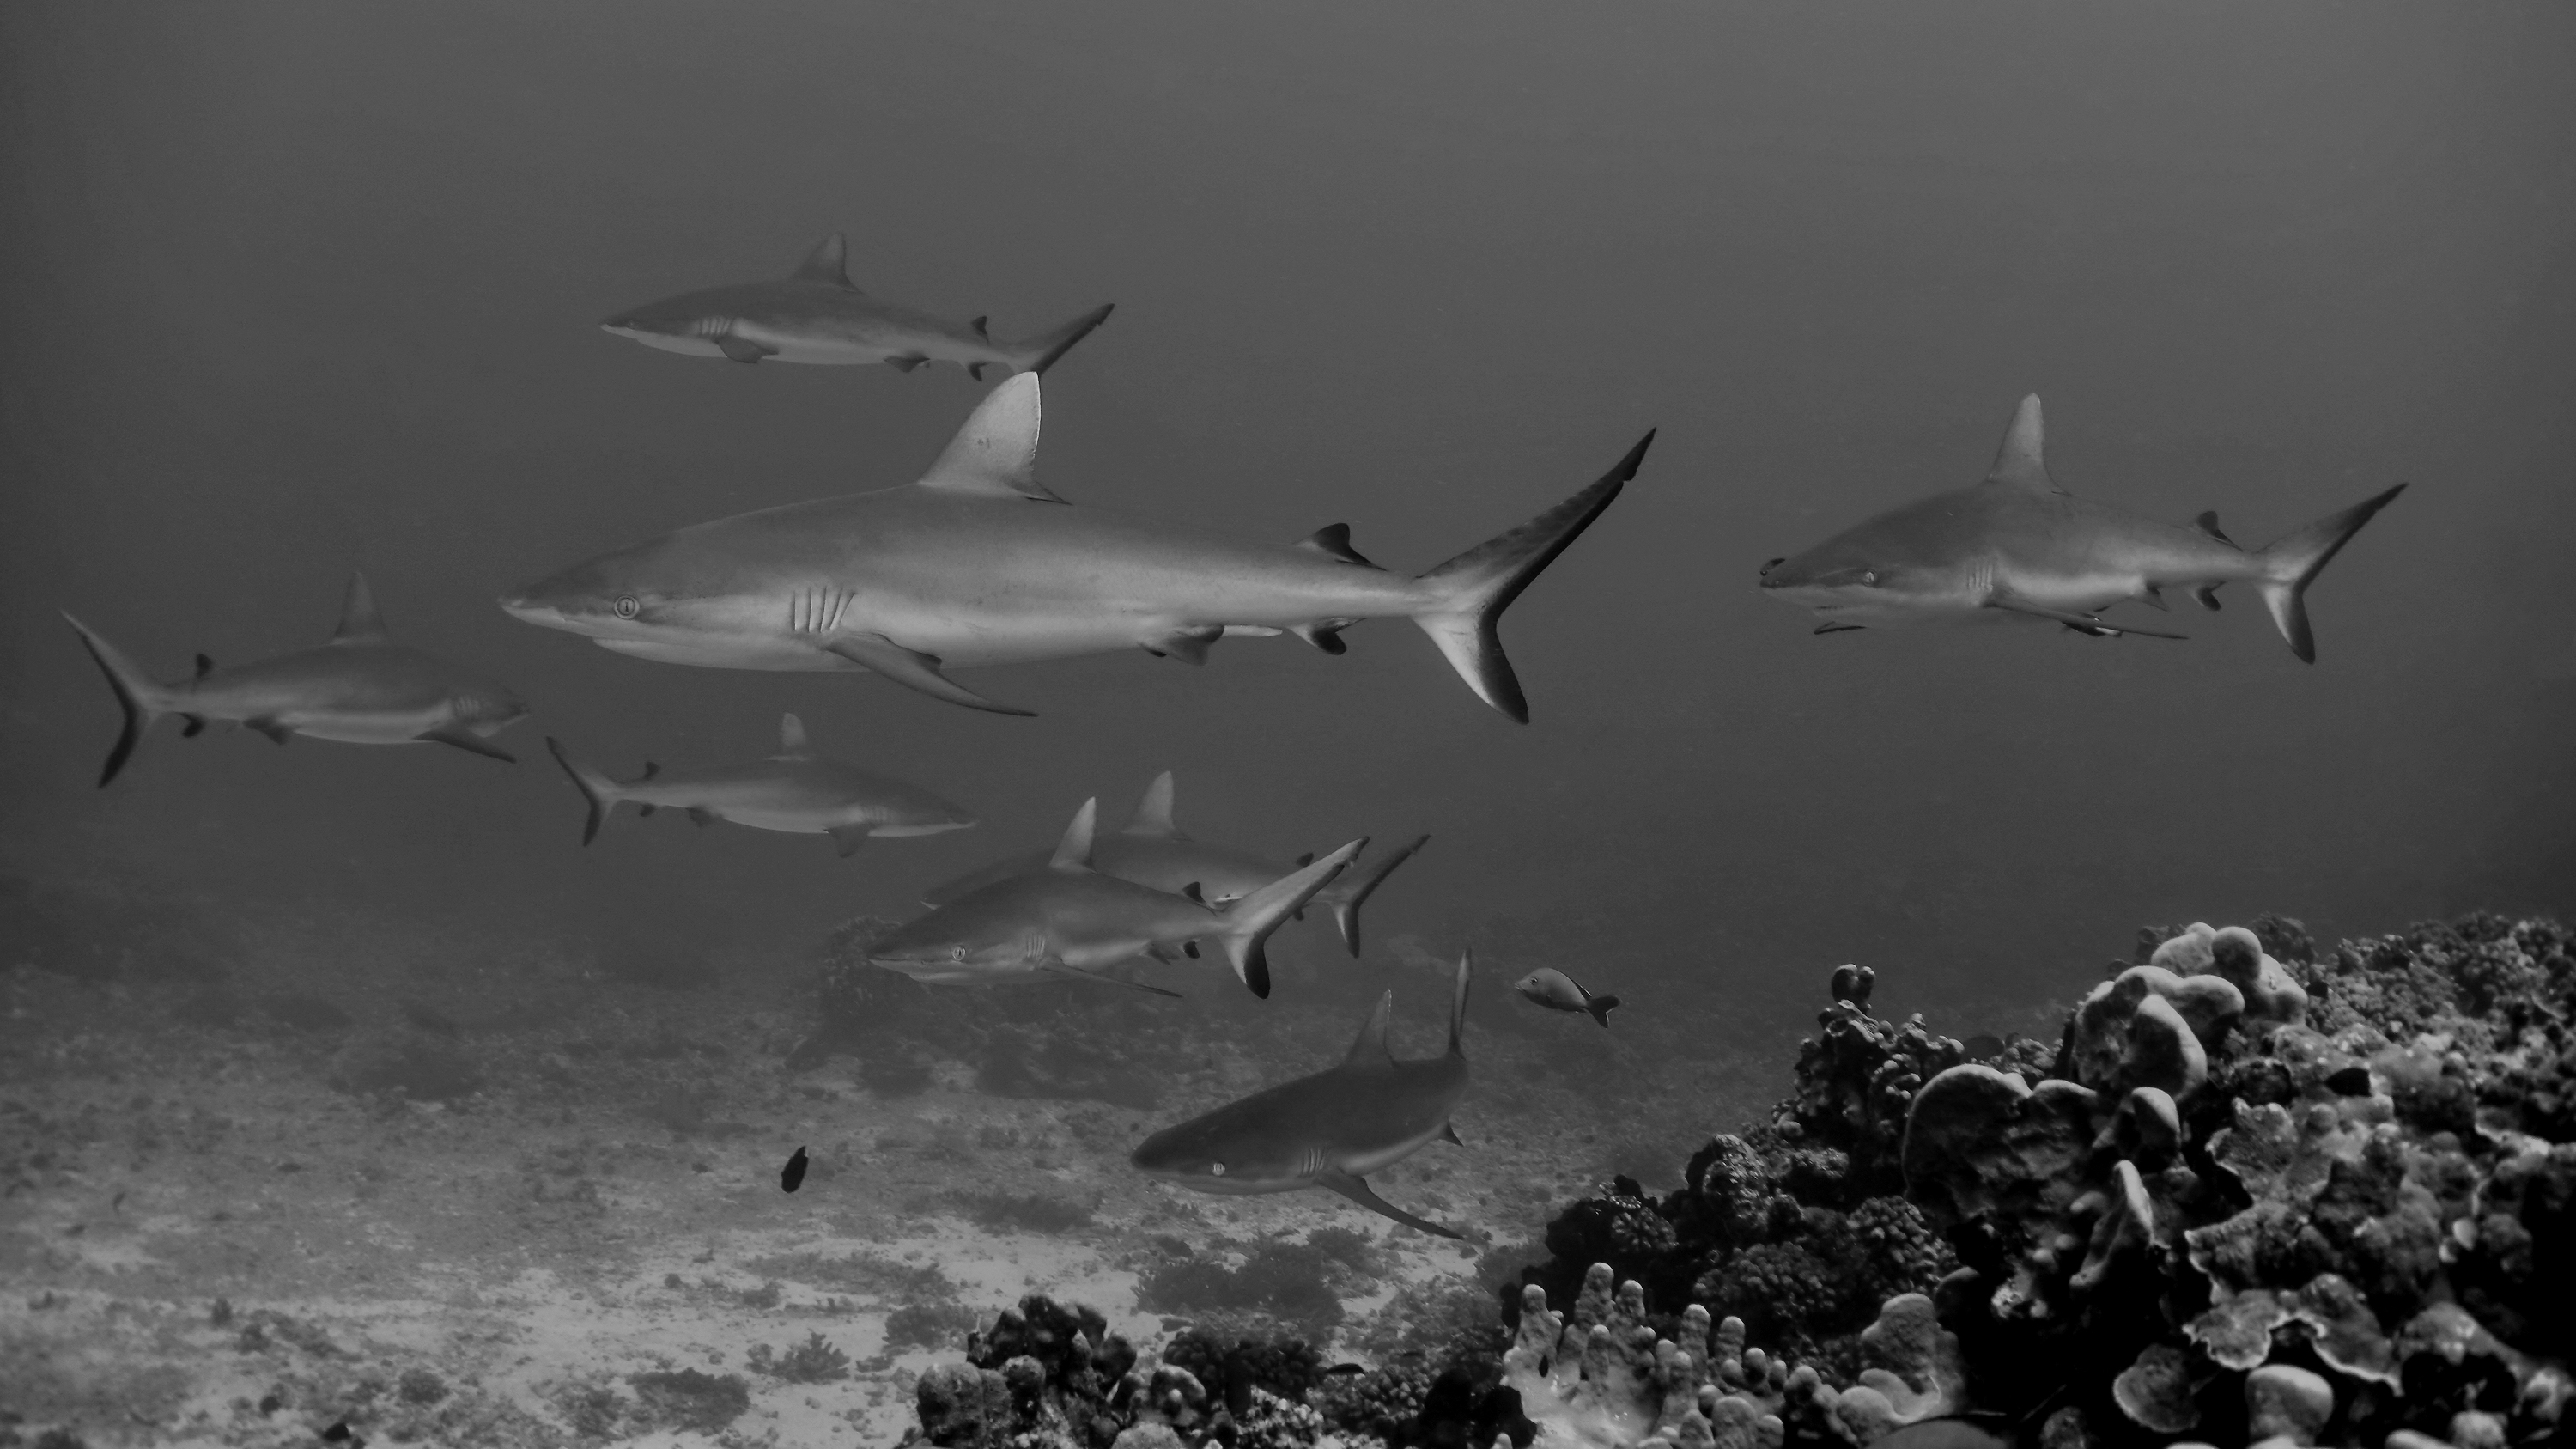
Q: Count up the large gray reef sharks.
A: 8